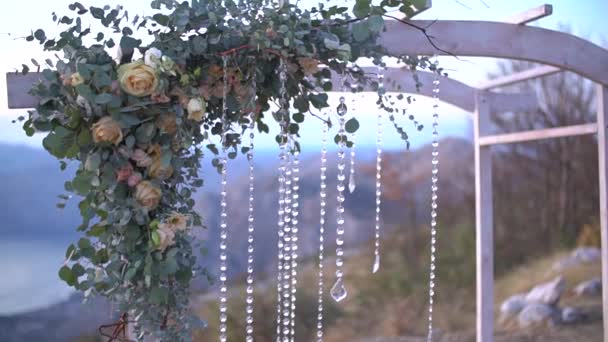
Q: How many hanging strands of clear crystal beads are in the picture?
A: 10